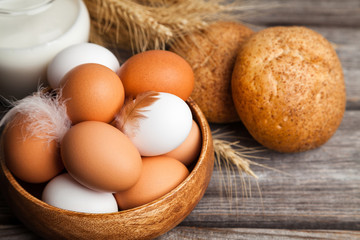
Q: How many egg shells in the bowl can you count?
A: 9